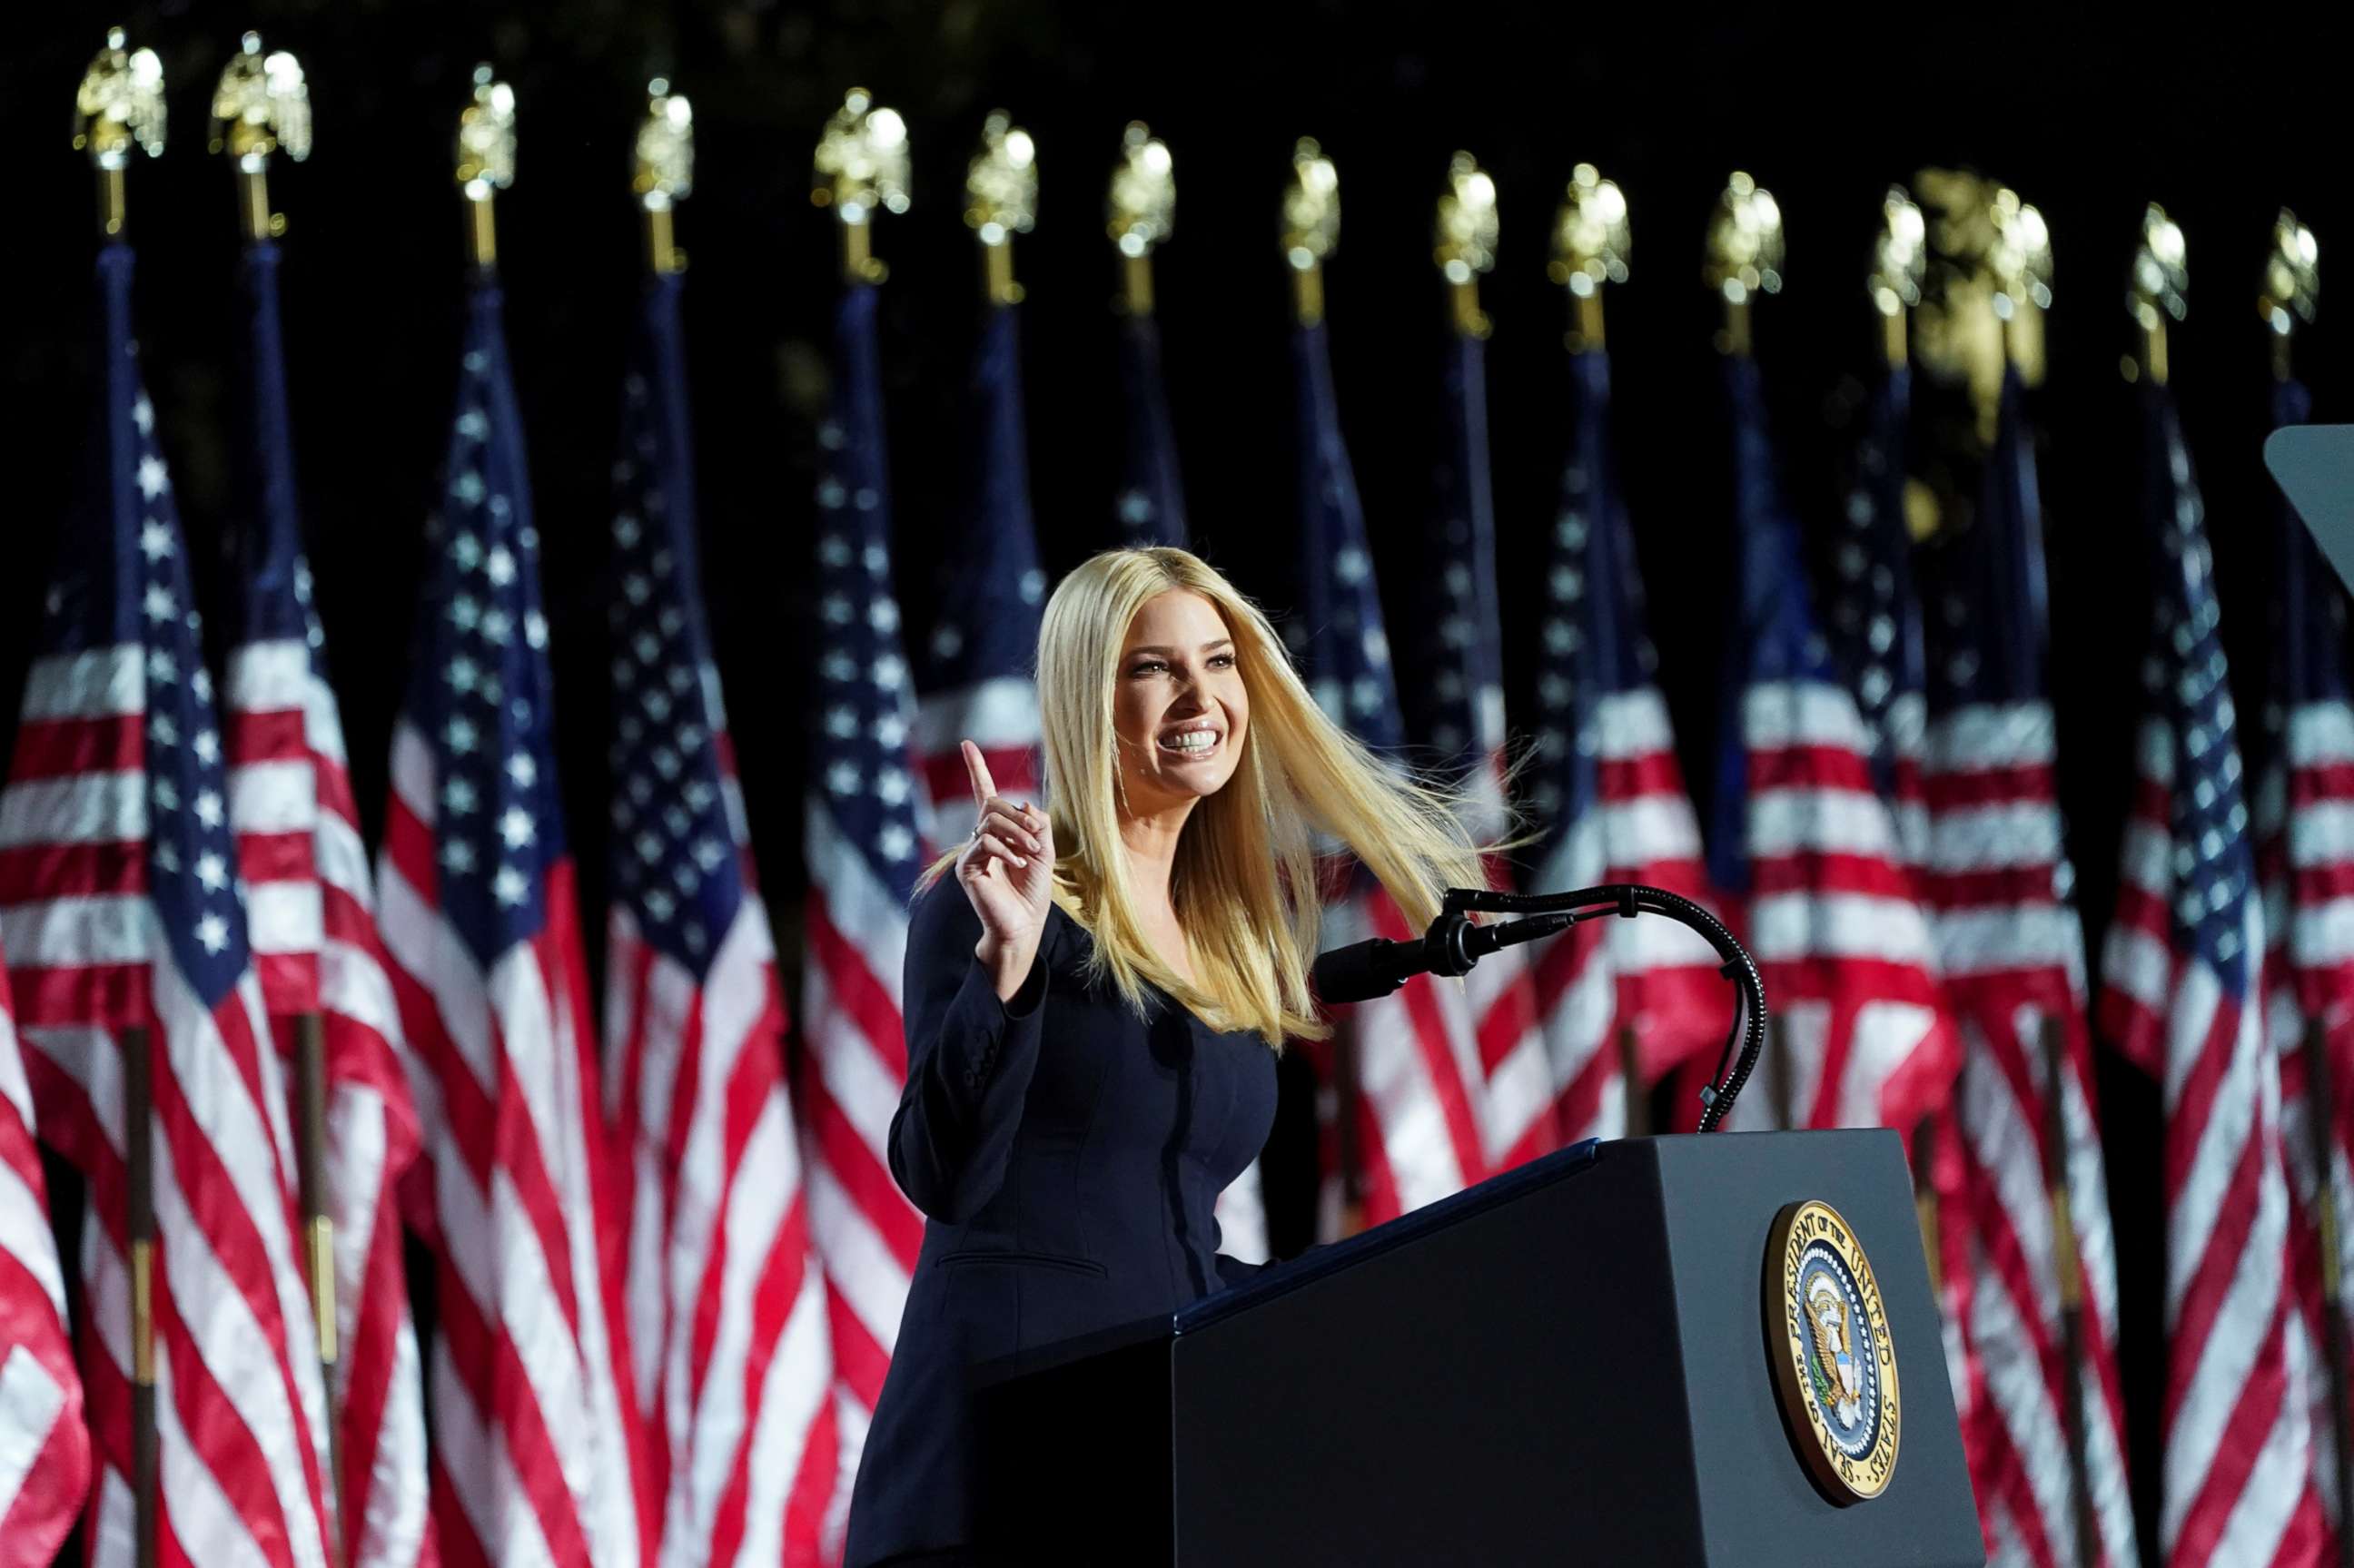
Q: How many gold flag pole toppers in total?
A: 15